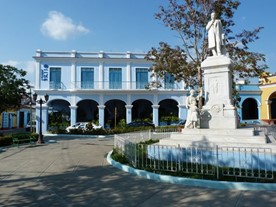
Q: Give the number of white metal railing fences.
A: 1